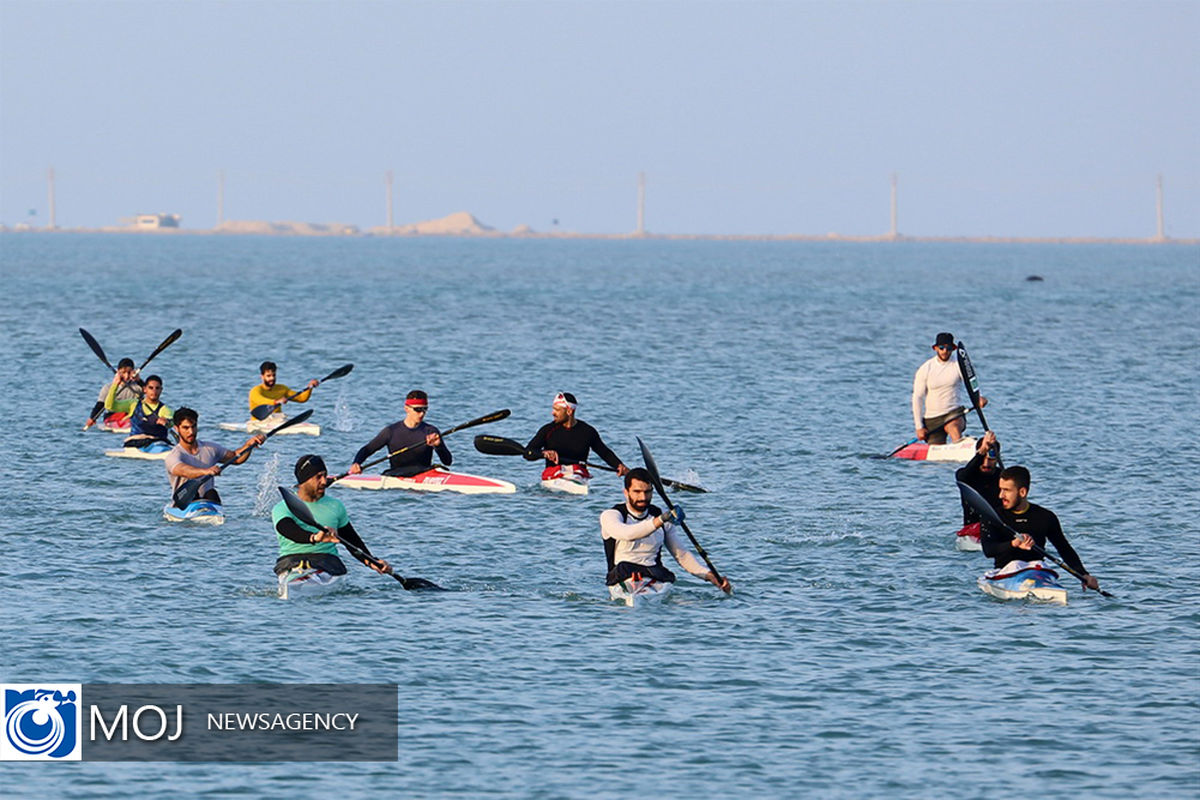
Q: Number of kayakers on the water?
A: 11